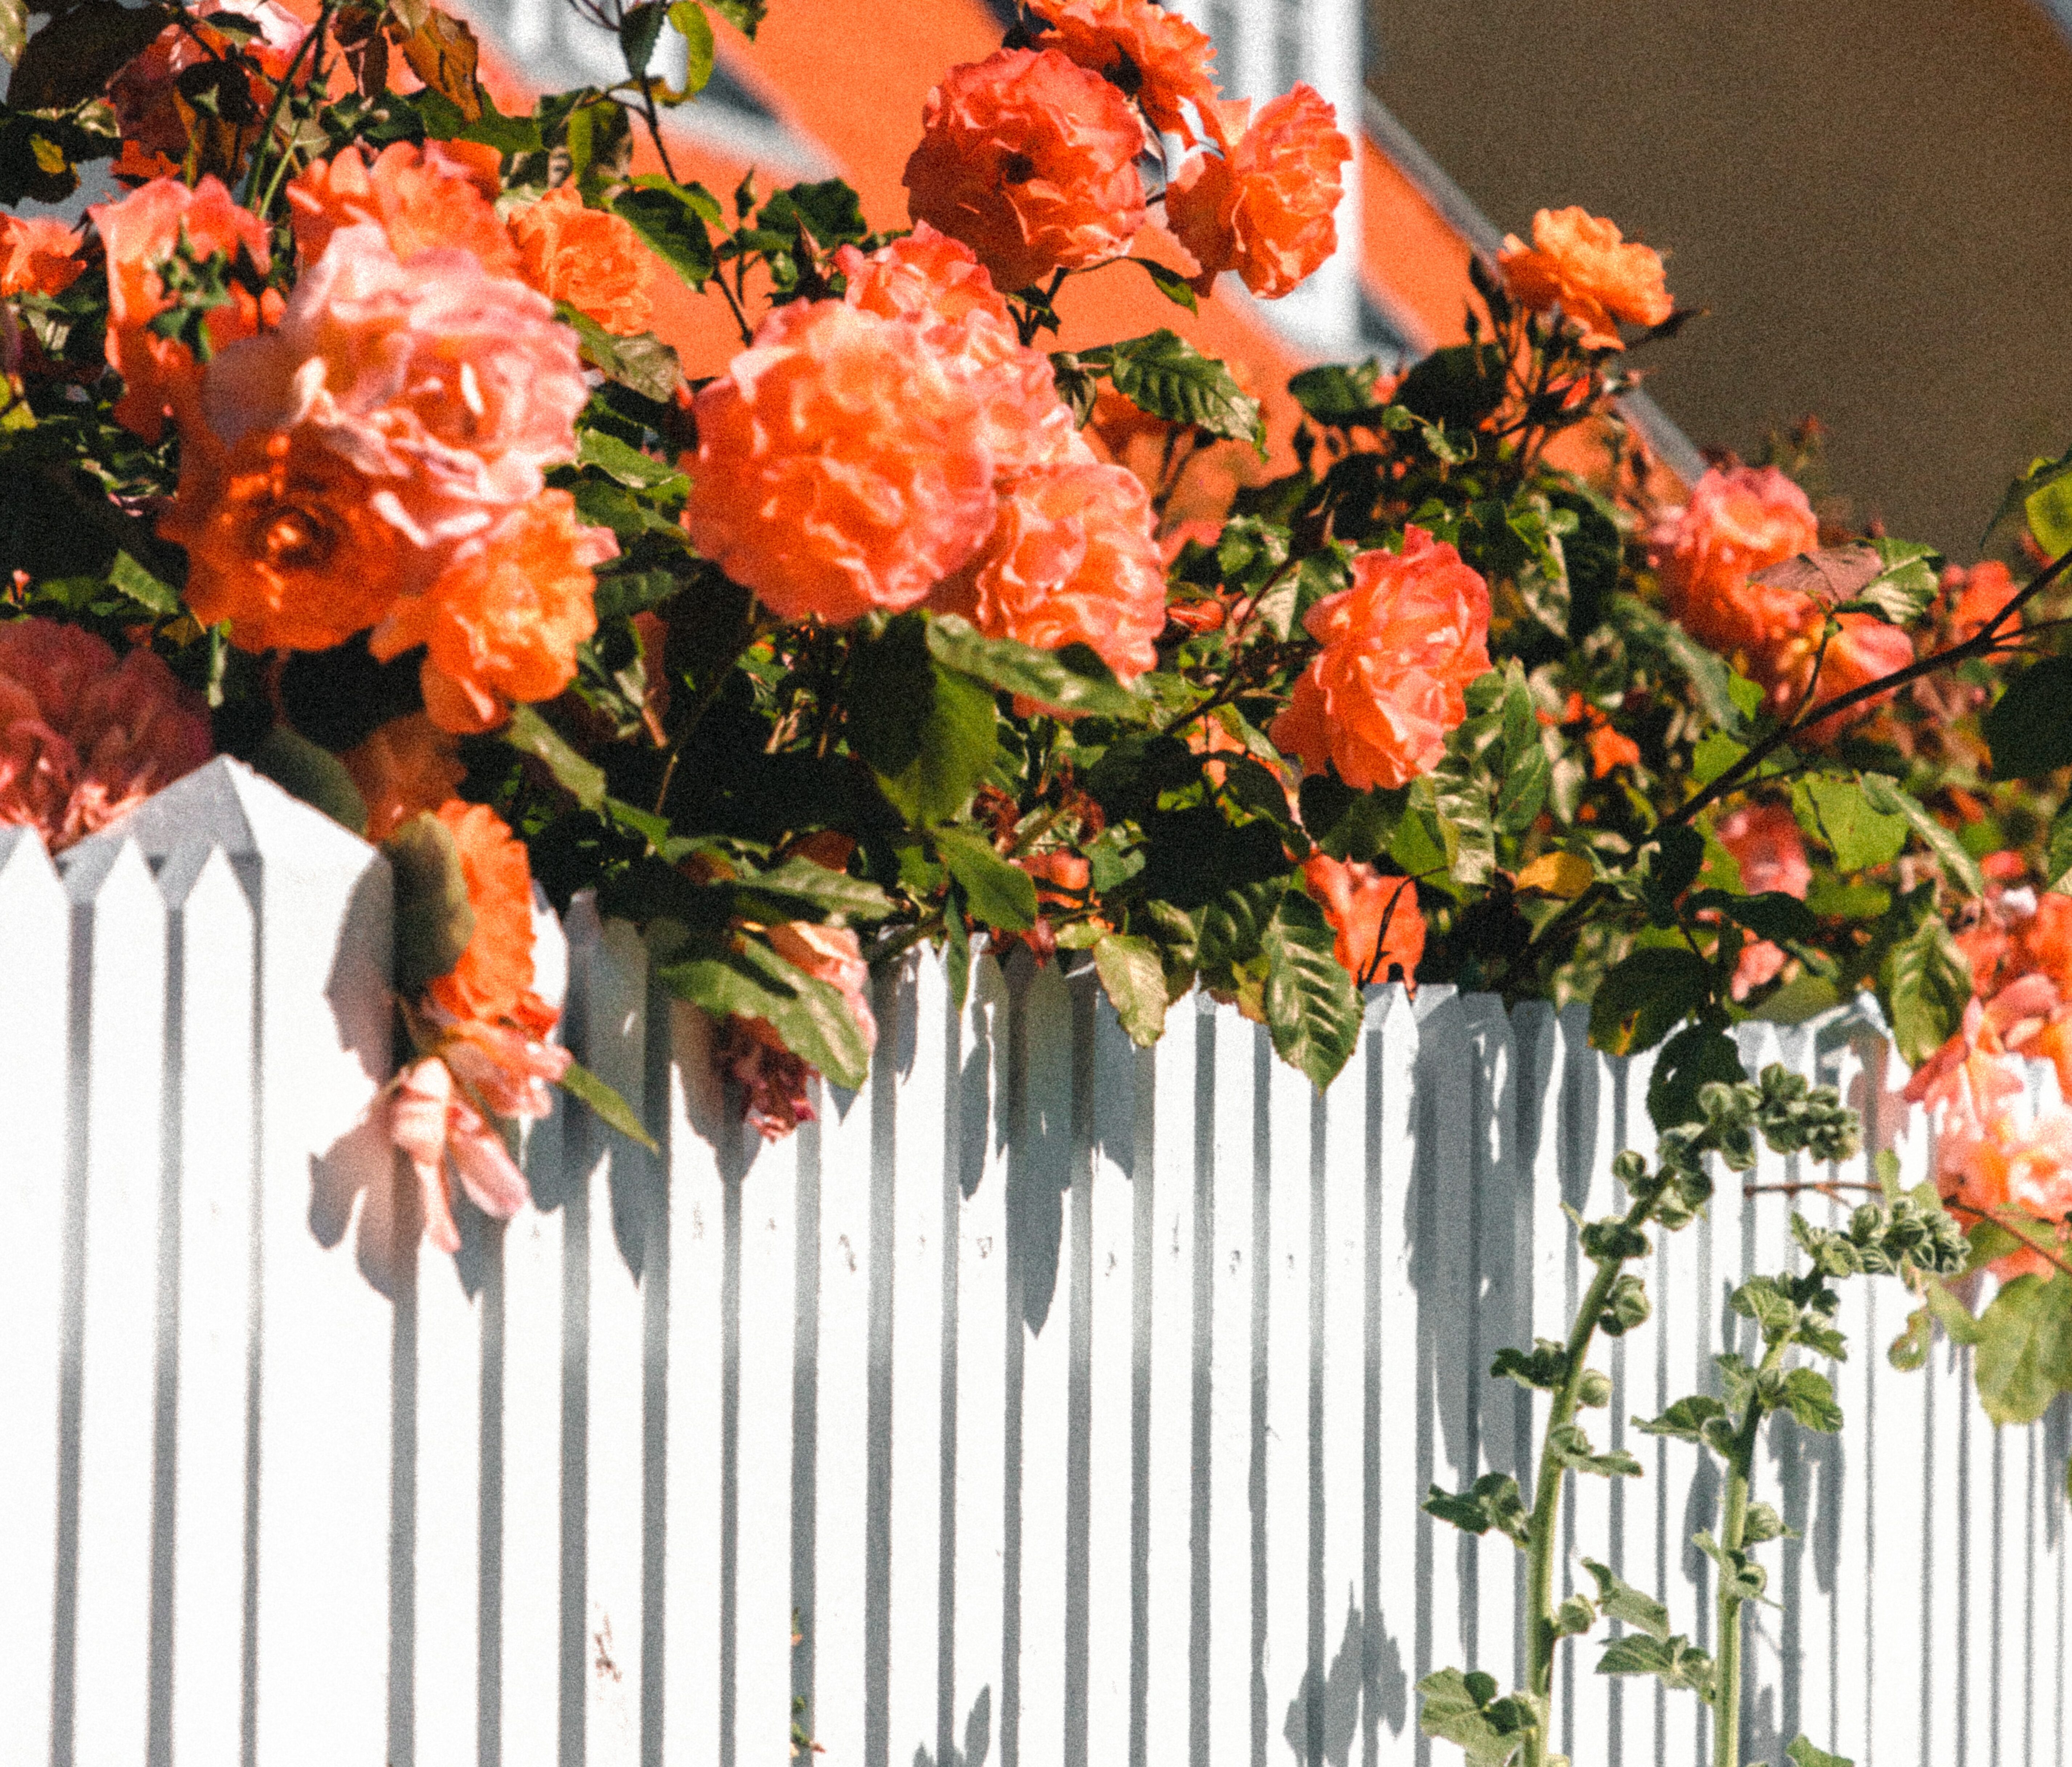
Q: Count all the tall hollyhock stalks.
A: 2